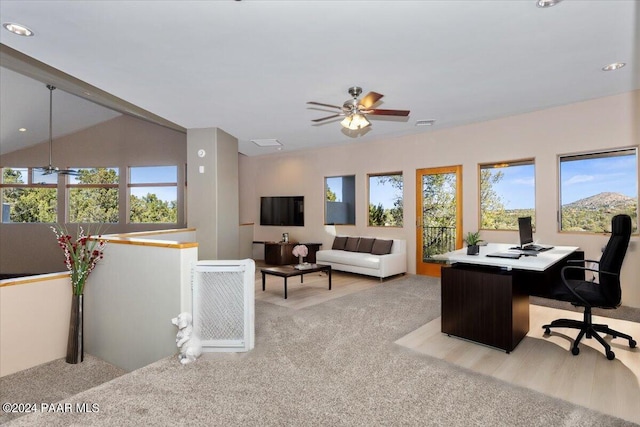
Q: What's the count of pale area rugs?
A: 2